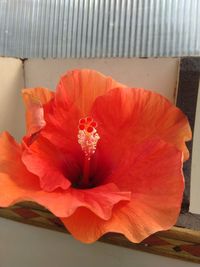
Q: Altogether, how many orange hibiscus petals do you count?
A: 5